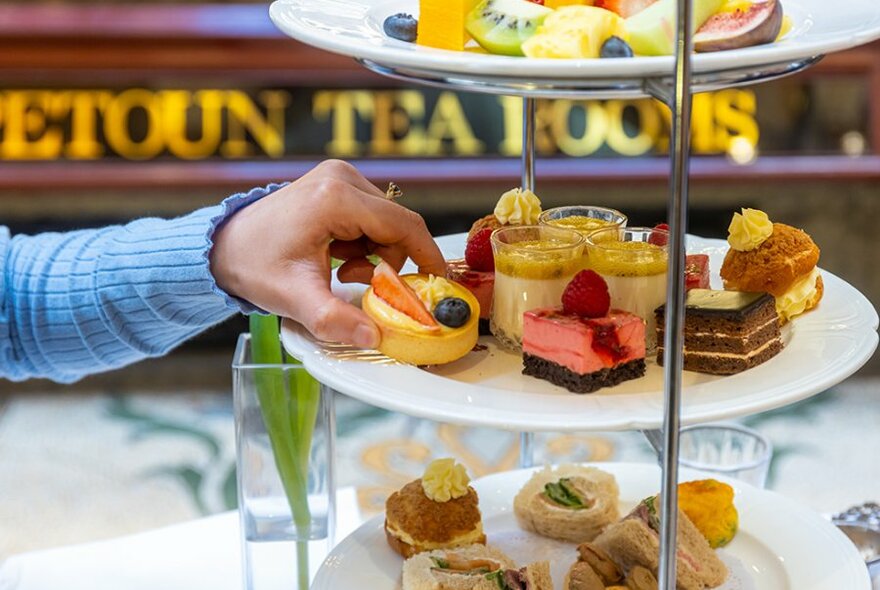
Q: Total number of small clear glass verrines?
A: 3